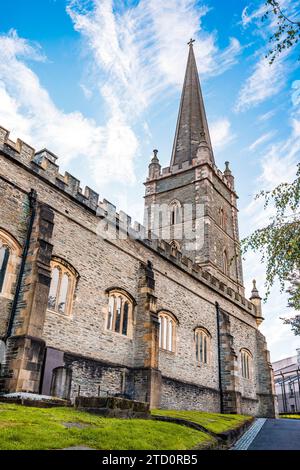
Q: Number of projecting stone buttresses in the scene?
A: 4